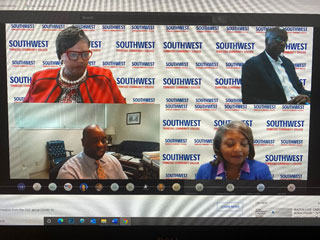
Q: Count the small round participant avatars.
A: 15